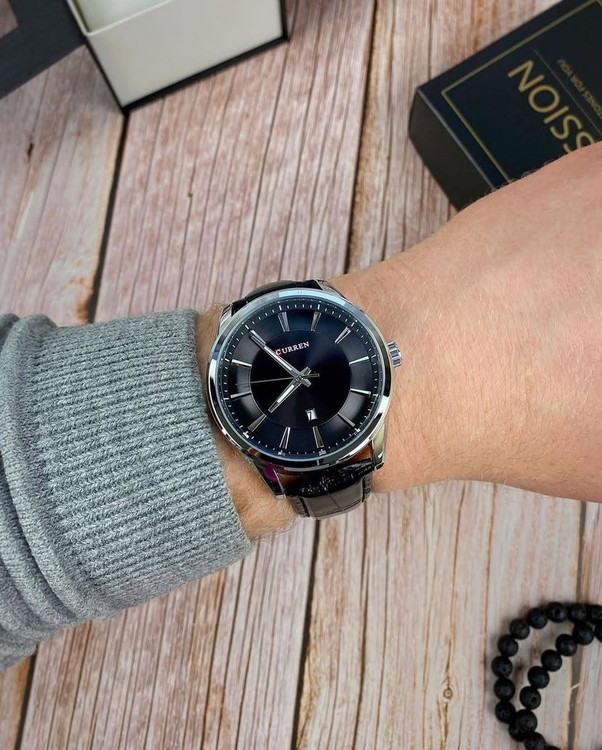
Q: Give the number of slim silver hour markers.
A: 12